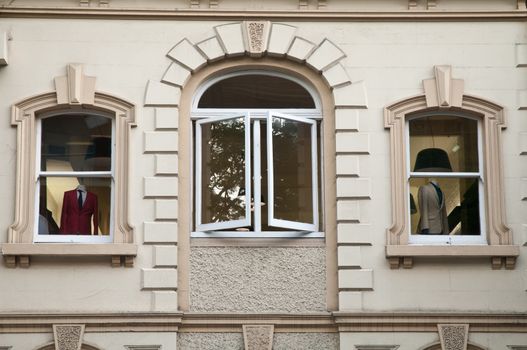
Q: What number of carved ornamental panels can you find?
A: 4